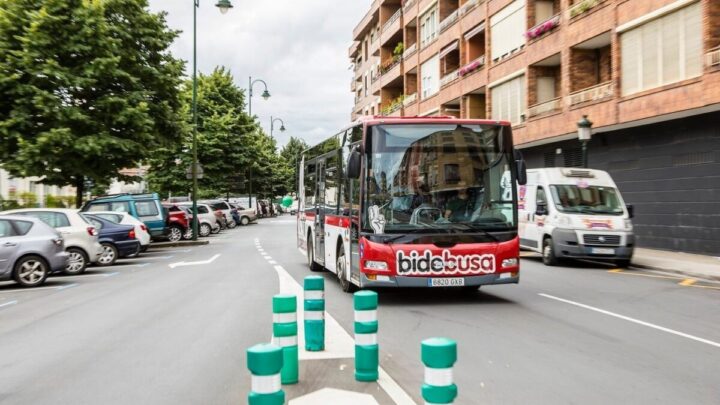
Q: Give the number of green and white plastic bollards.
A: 5